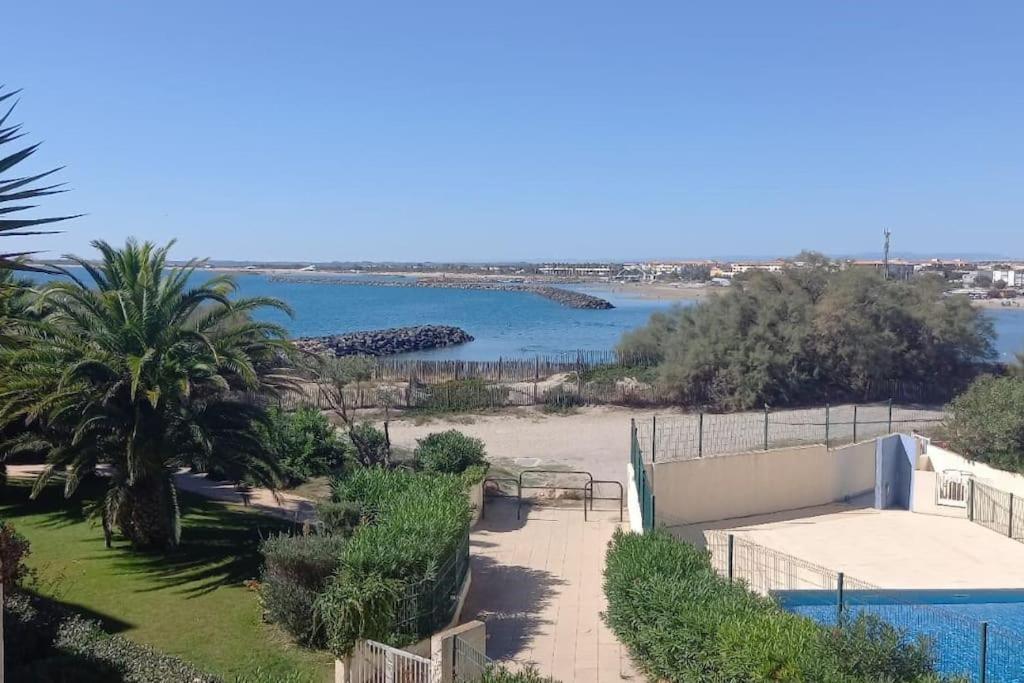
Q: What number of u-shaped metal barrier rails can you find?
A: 3